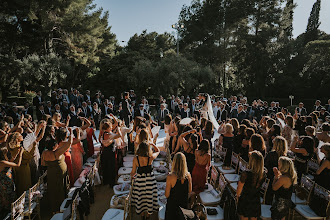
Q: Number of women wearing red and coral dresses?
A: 4